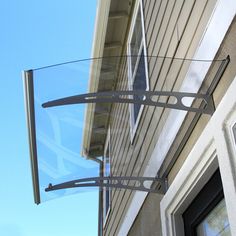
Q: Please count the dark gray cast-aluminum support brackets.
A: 2